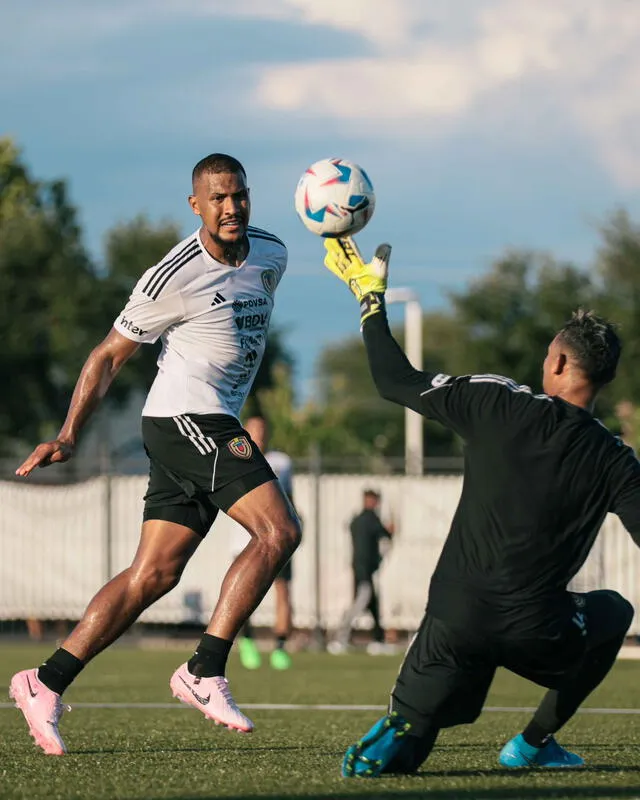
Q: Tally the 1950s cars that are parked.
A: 0